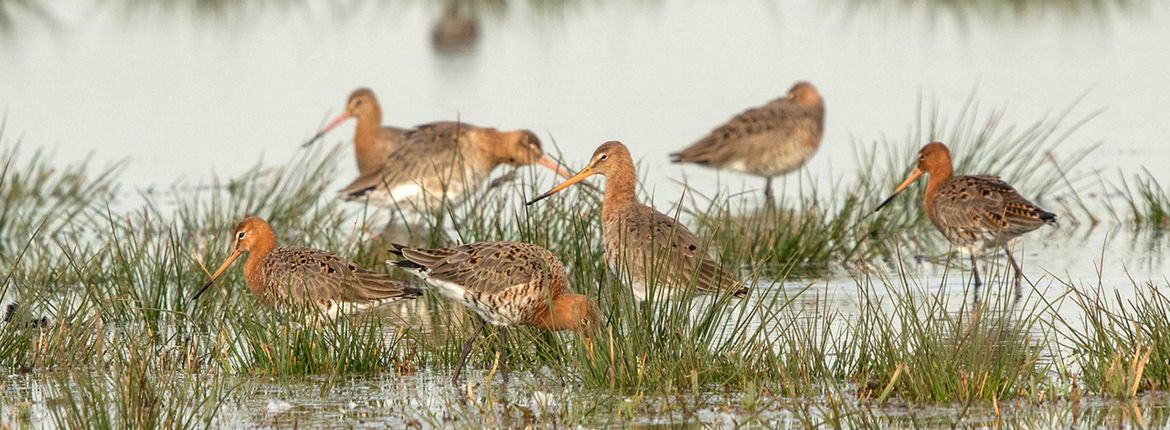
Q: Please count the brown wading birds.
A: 7